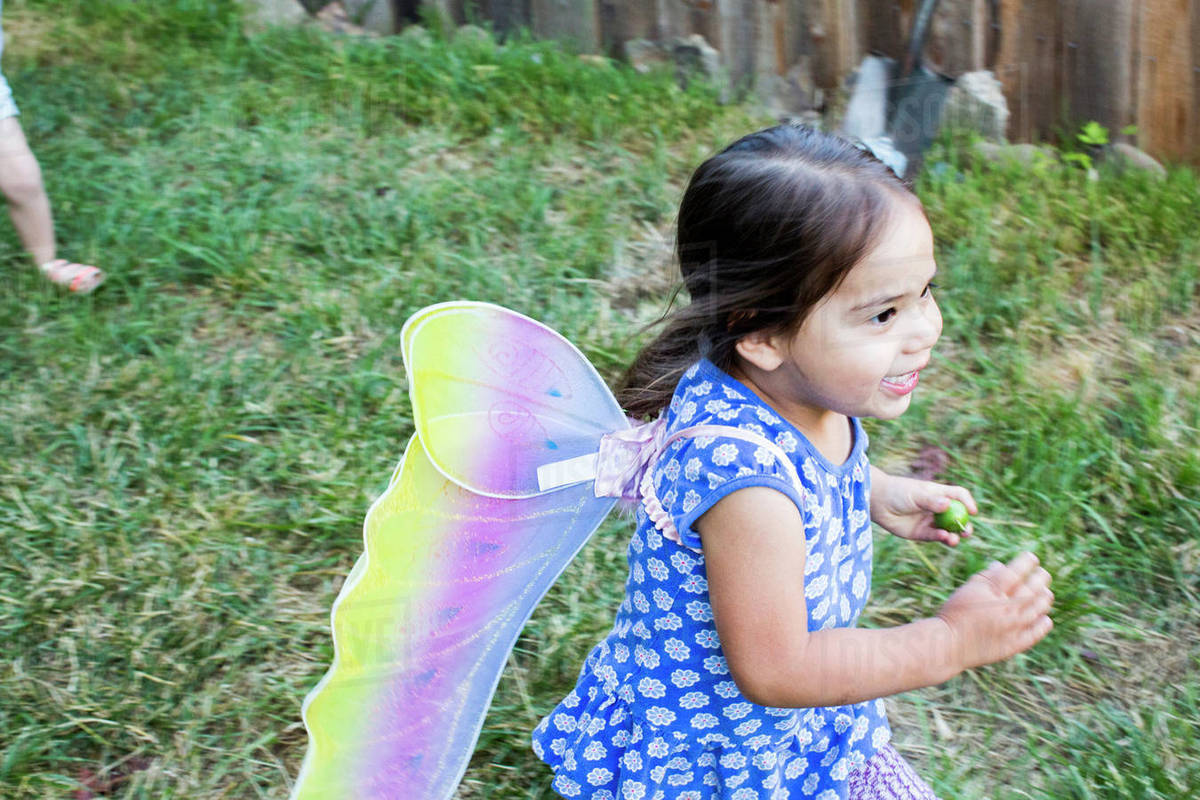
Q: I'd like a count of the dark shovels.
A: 1